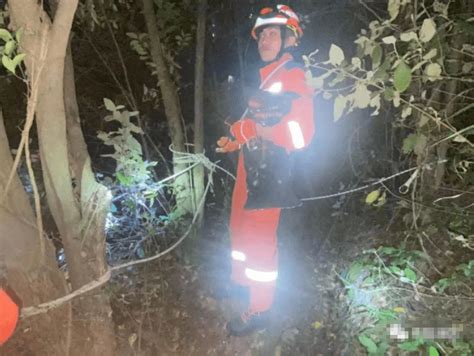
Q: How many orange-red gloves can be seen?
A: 2